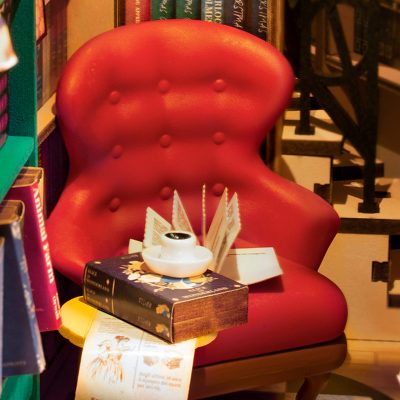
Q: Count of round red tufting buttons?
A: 9